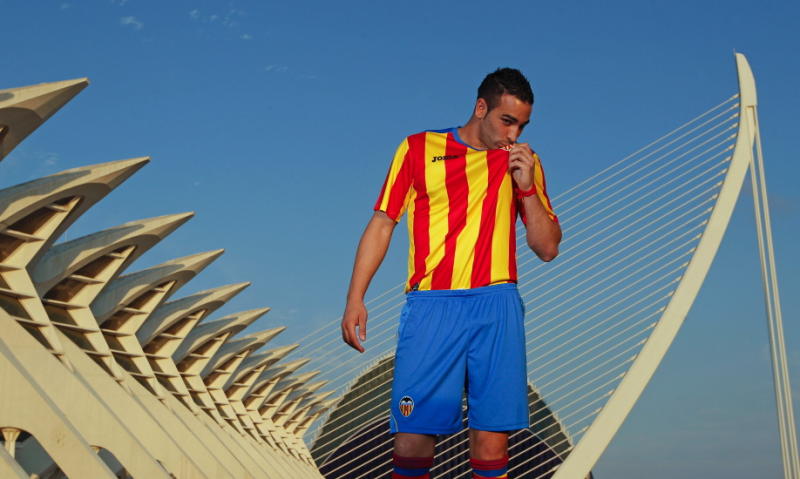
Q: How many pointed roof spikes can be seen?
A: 13